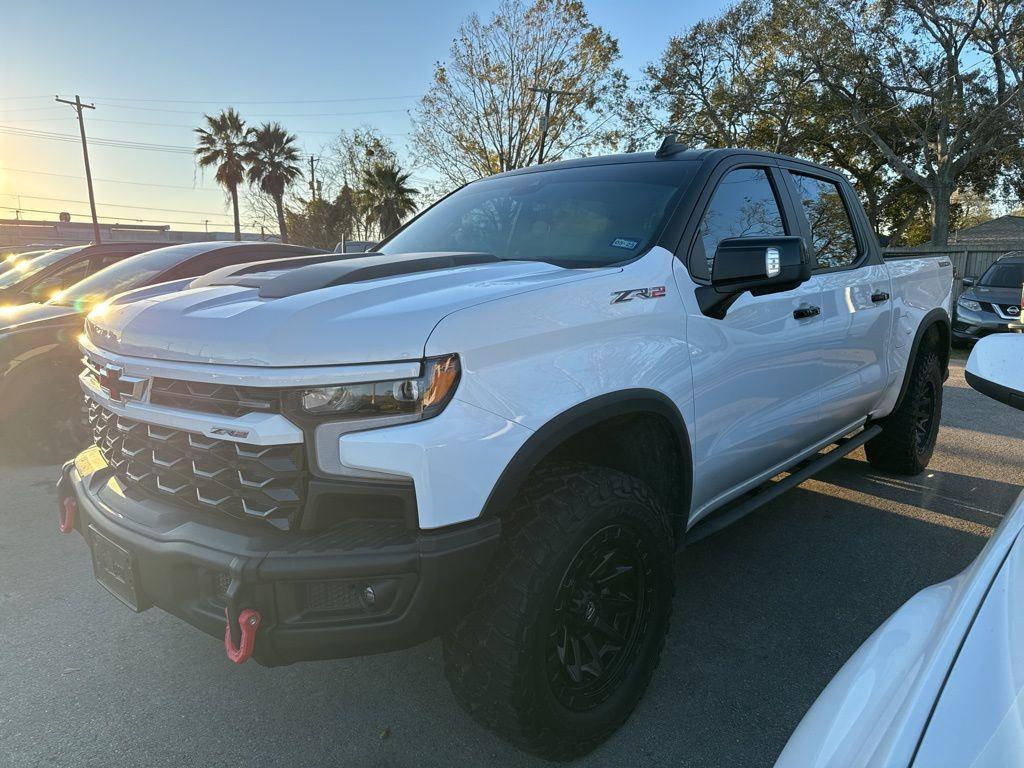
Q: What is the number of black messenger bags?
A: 0